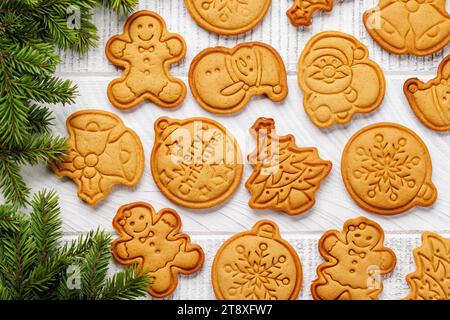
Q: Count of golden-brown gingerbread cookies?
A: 15